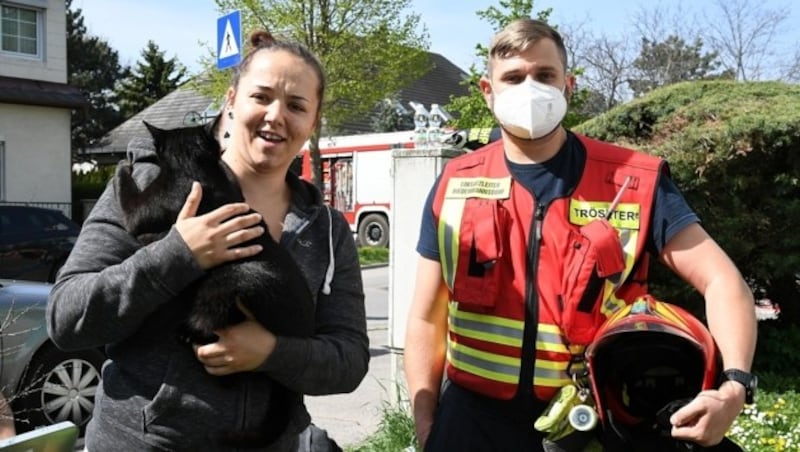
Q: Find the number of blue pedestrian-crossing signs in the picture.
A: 1